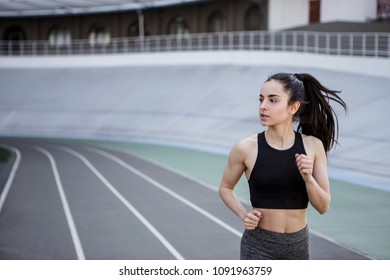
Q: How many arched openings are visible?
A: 7